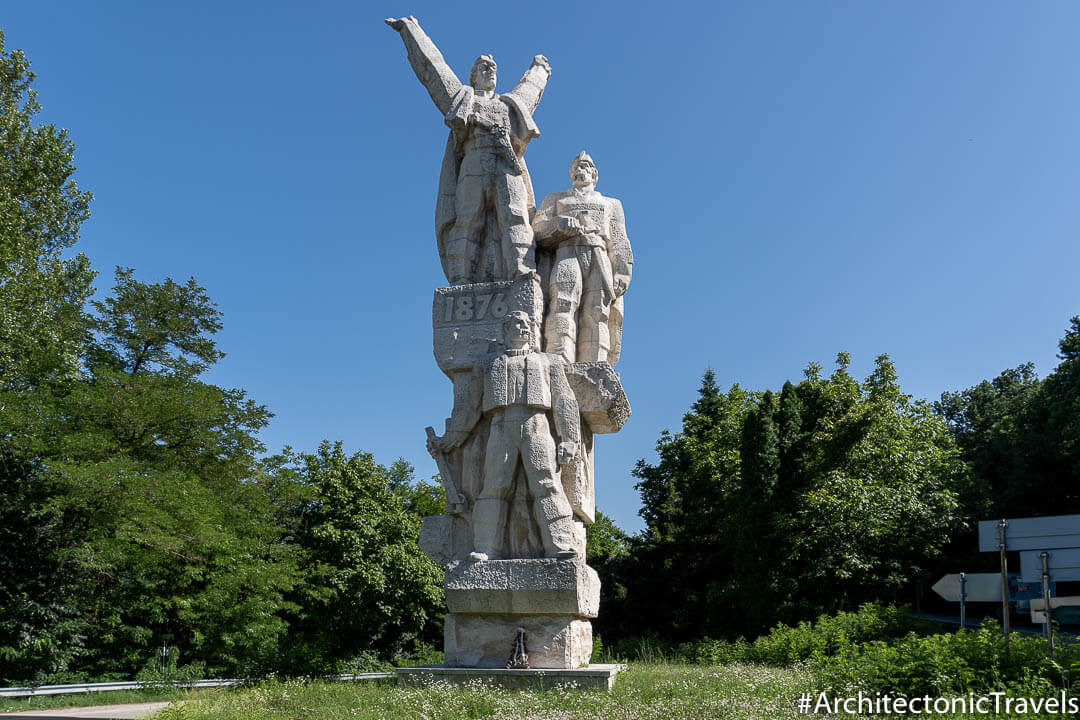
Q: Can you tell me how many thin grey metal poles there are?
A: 3